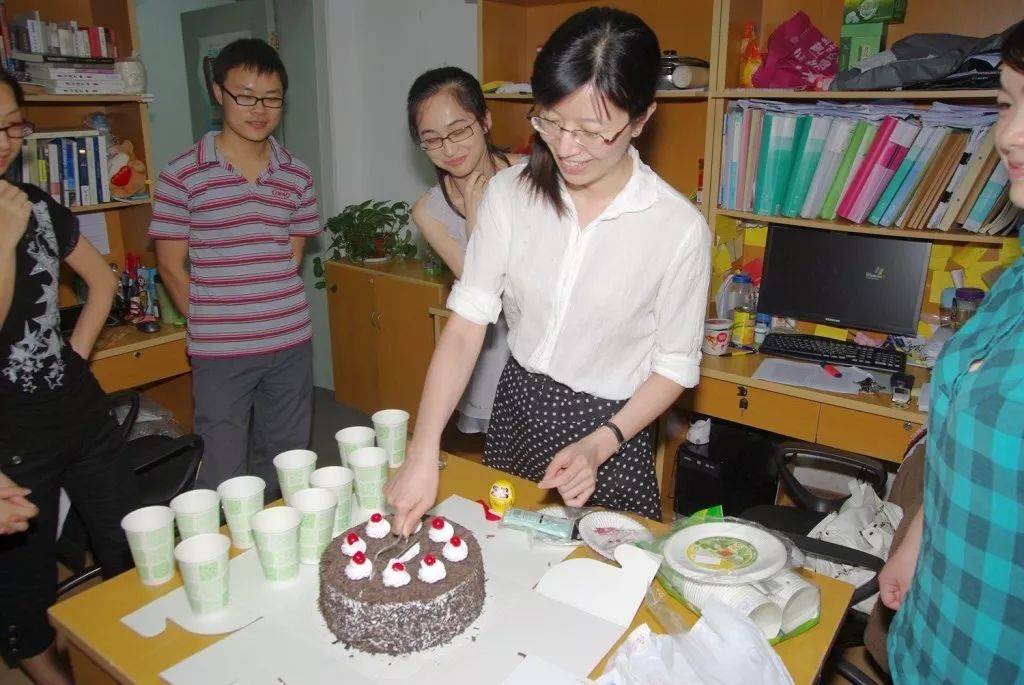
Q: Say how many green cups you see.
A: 11